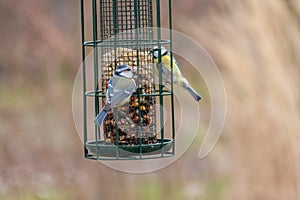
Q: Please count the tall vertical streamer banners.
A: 0